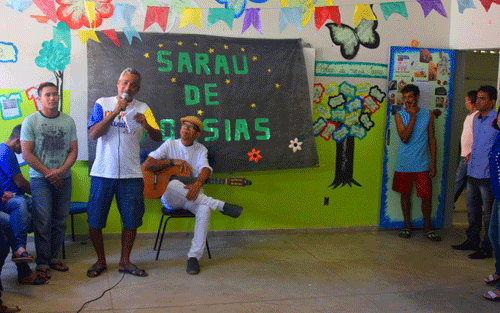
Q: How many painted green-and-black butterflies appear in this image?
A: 1